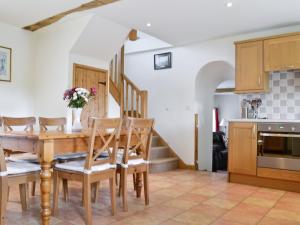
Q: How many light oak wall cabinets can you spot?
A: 2